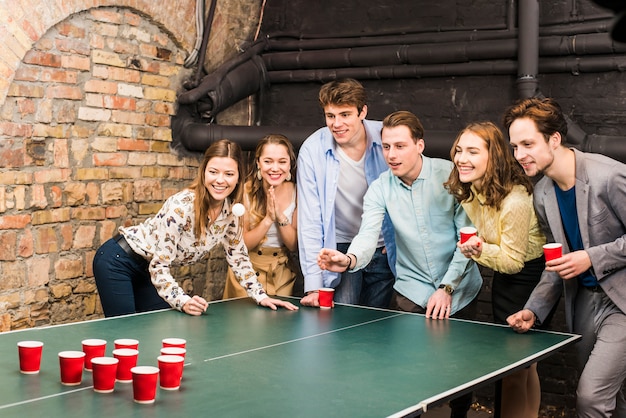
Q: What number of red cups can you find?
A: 13